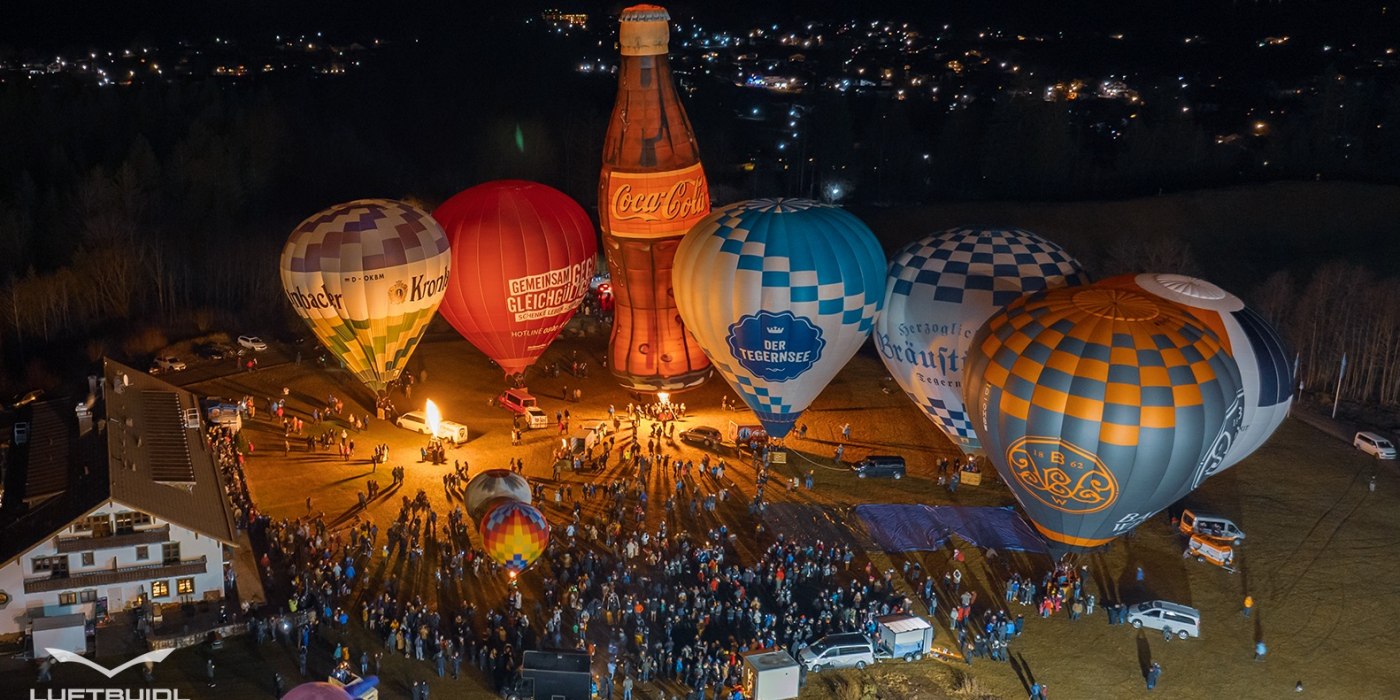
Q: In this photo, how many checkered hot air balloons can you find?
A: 5